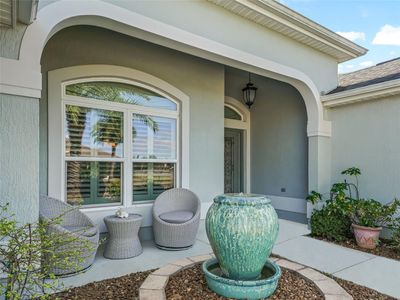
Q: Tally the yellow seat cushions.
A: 0